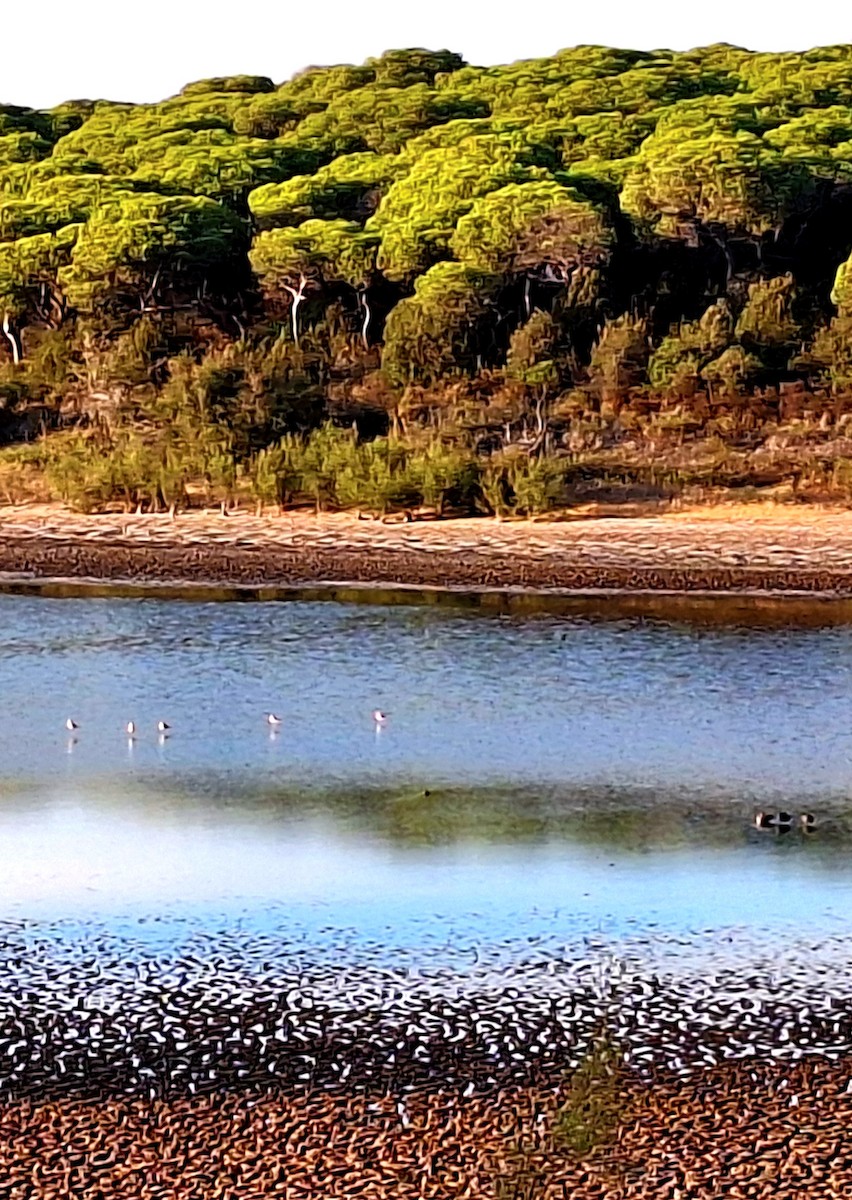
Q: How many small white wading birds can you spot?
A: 5